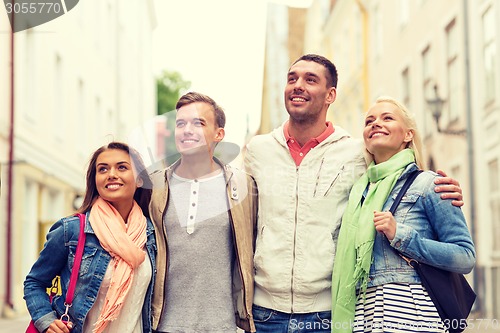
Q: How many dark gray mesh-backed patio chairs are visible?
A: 0